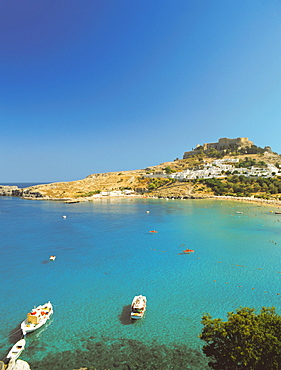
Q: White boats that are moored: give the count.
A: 3